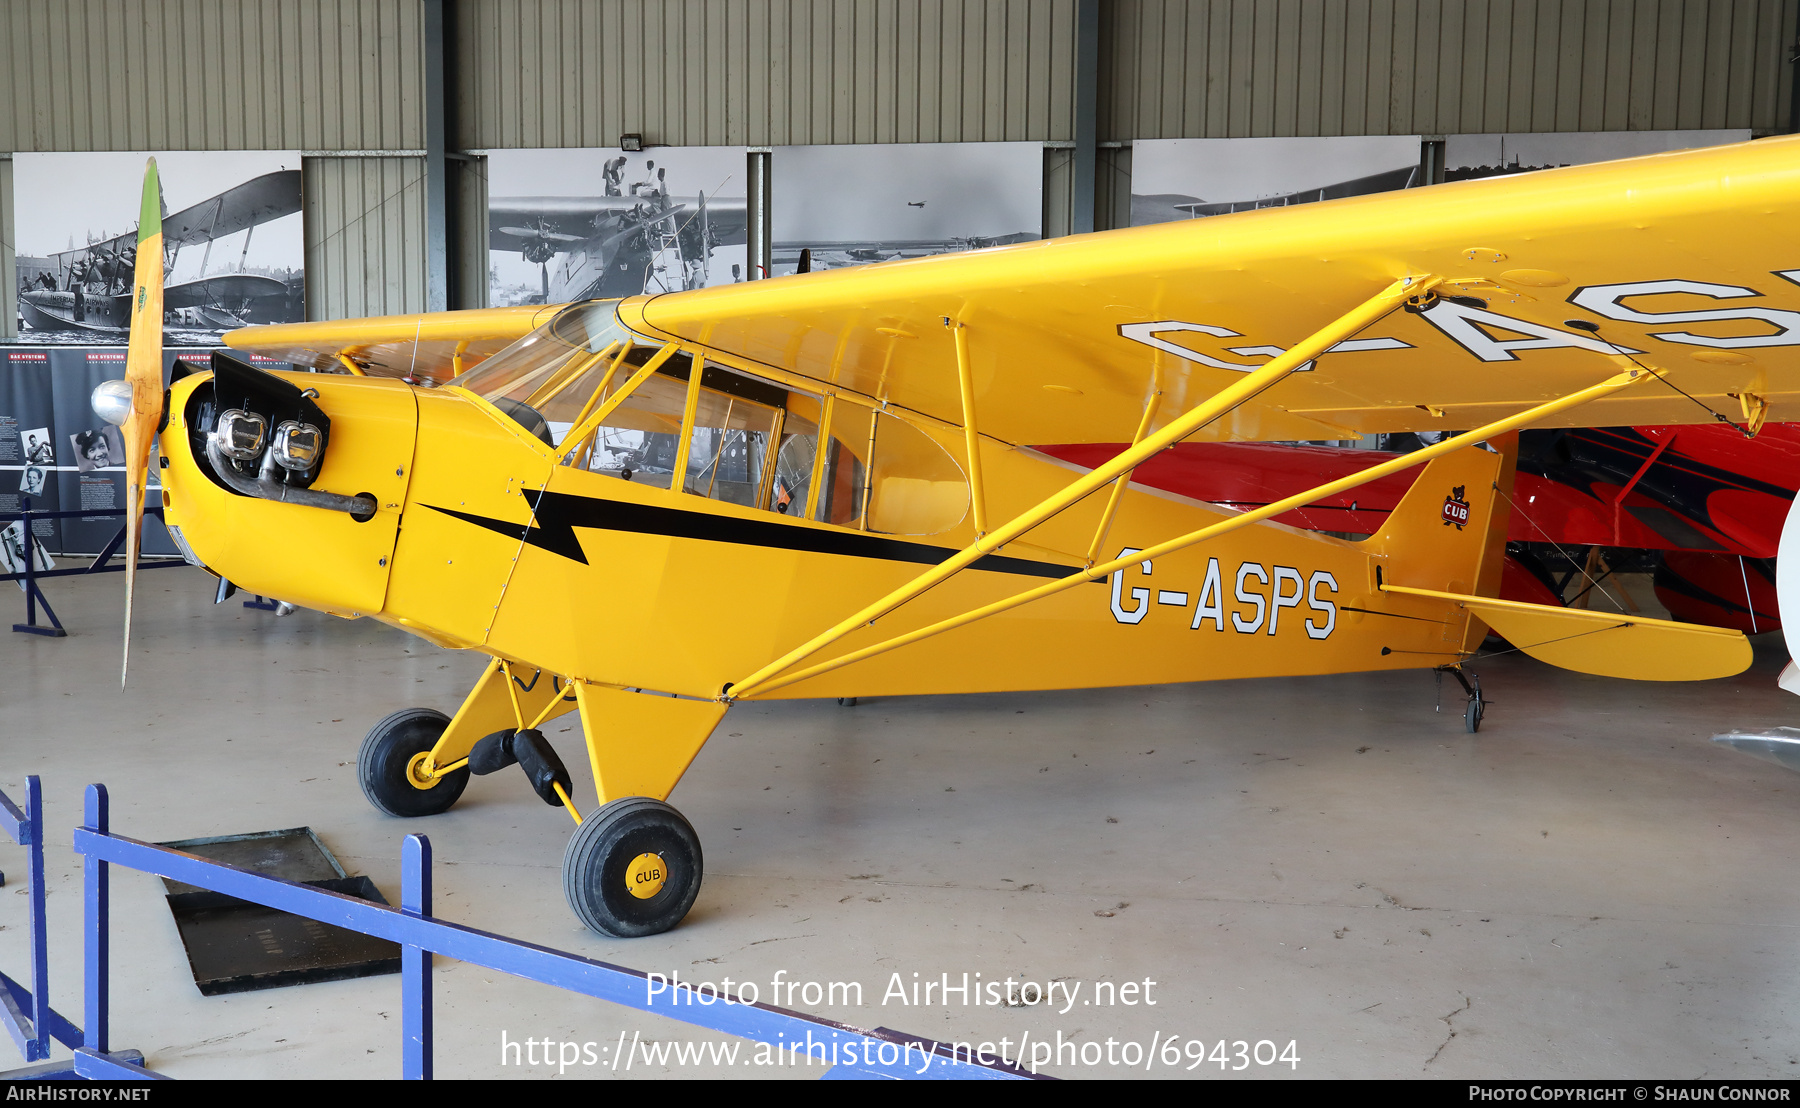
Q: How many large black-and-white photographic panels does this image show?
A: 5